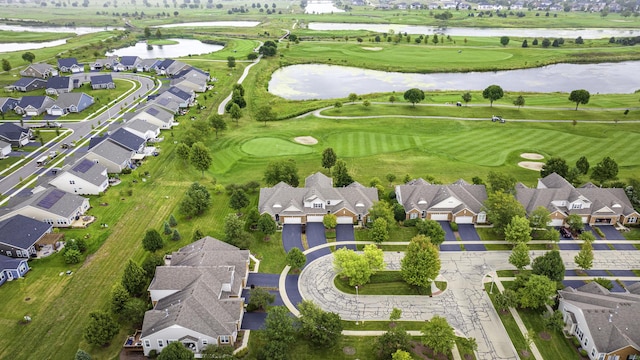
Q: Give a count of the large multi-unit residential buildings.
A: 5